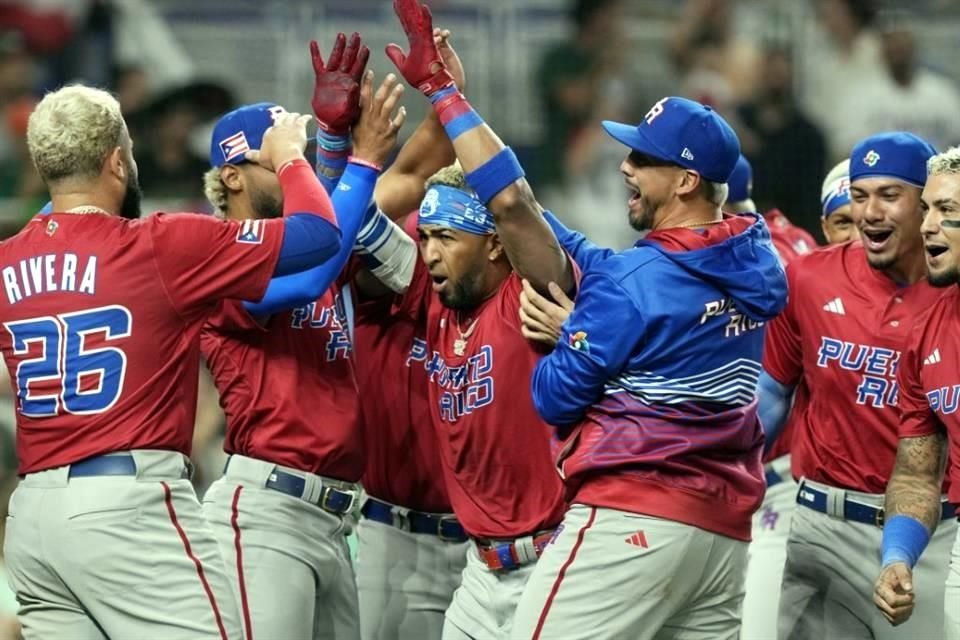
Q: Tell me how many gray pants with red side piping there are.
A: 3